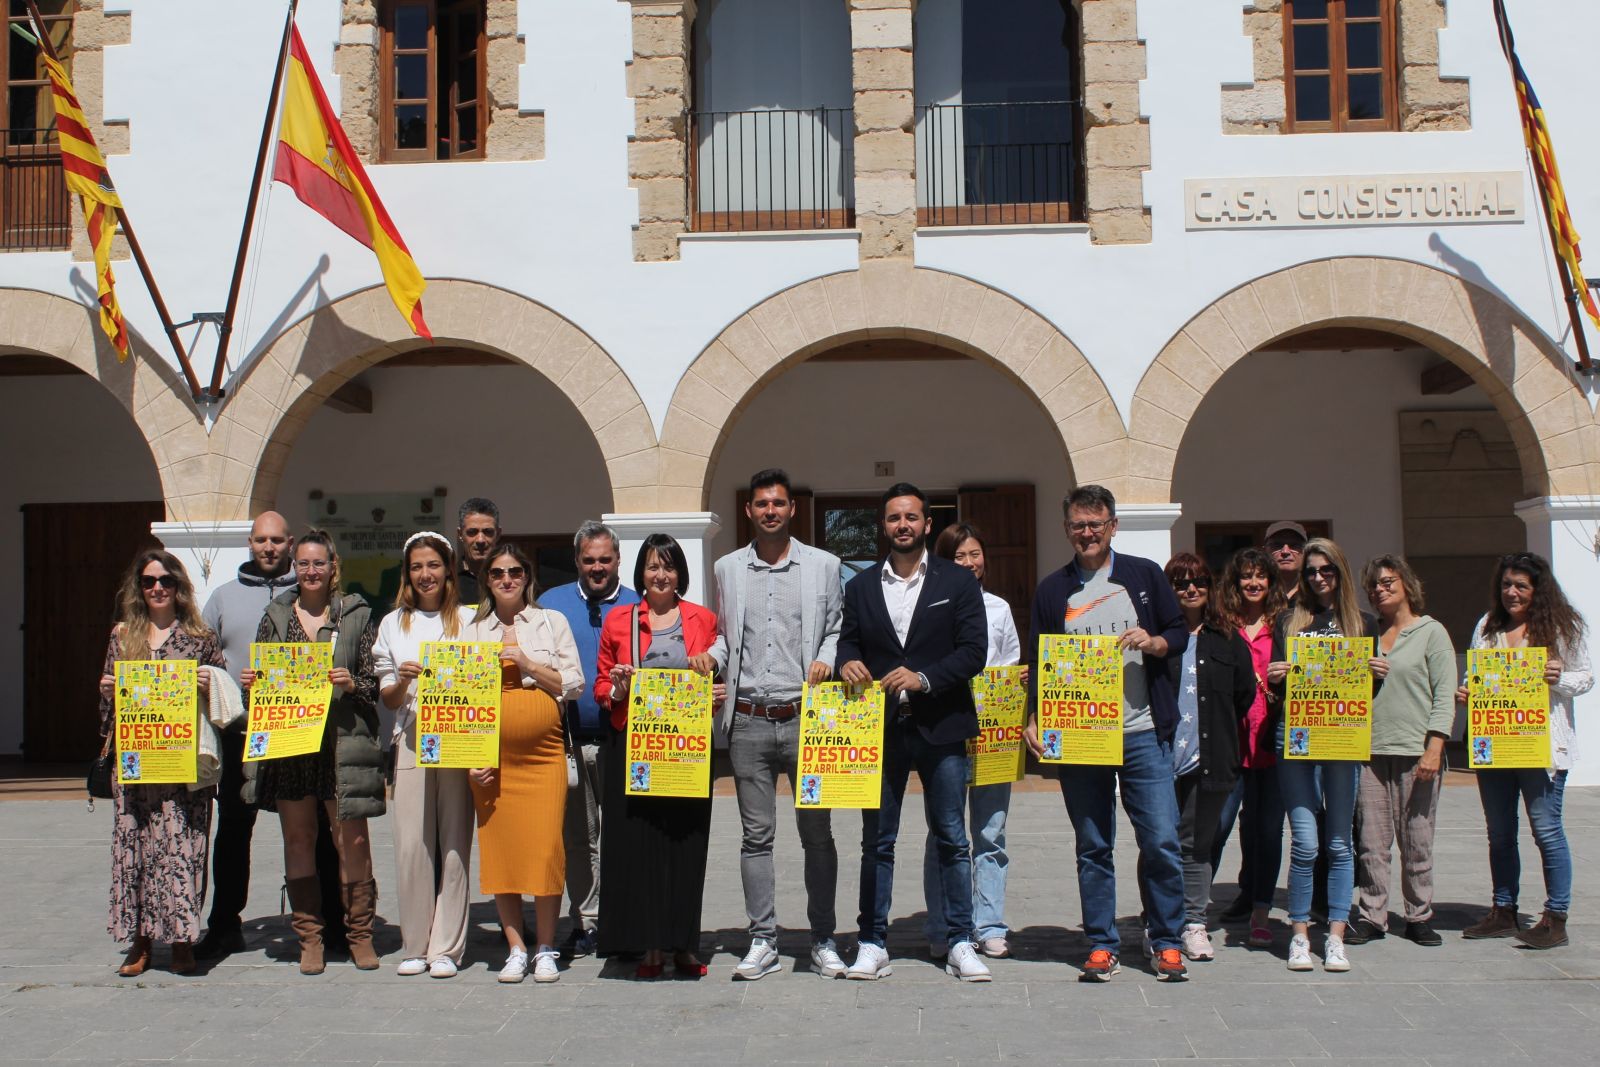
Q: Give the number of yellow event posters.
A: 9